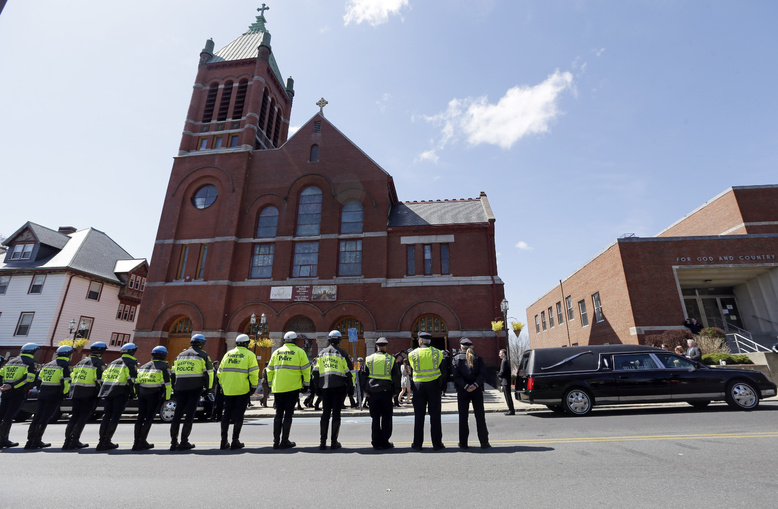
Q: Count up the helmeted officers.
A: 9